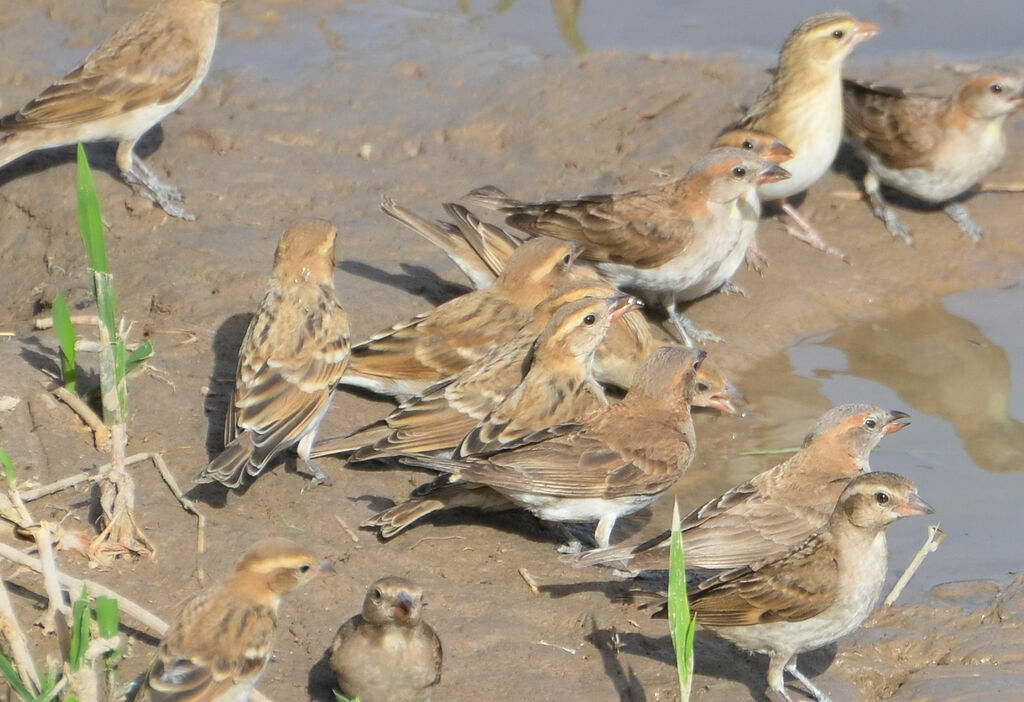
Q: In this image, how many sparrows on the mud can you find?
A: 15